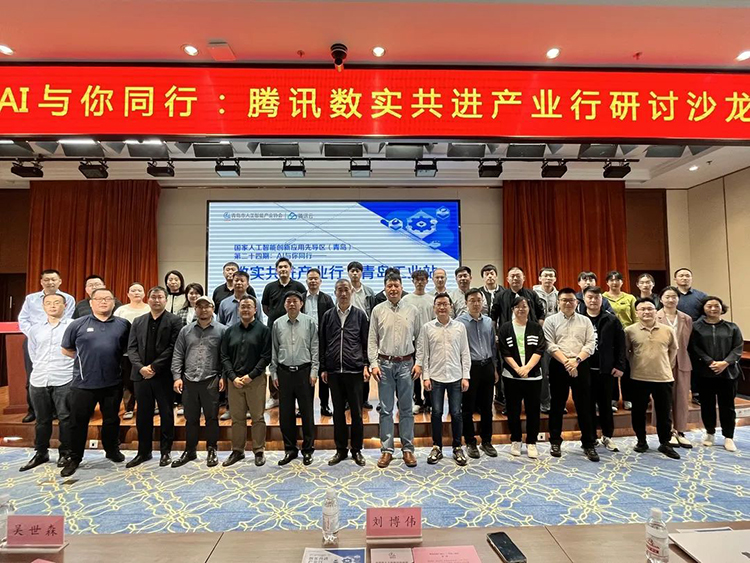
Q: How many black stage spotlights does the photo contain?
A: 10